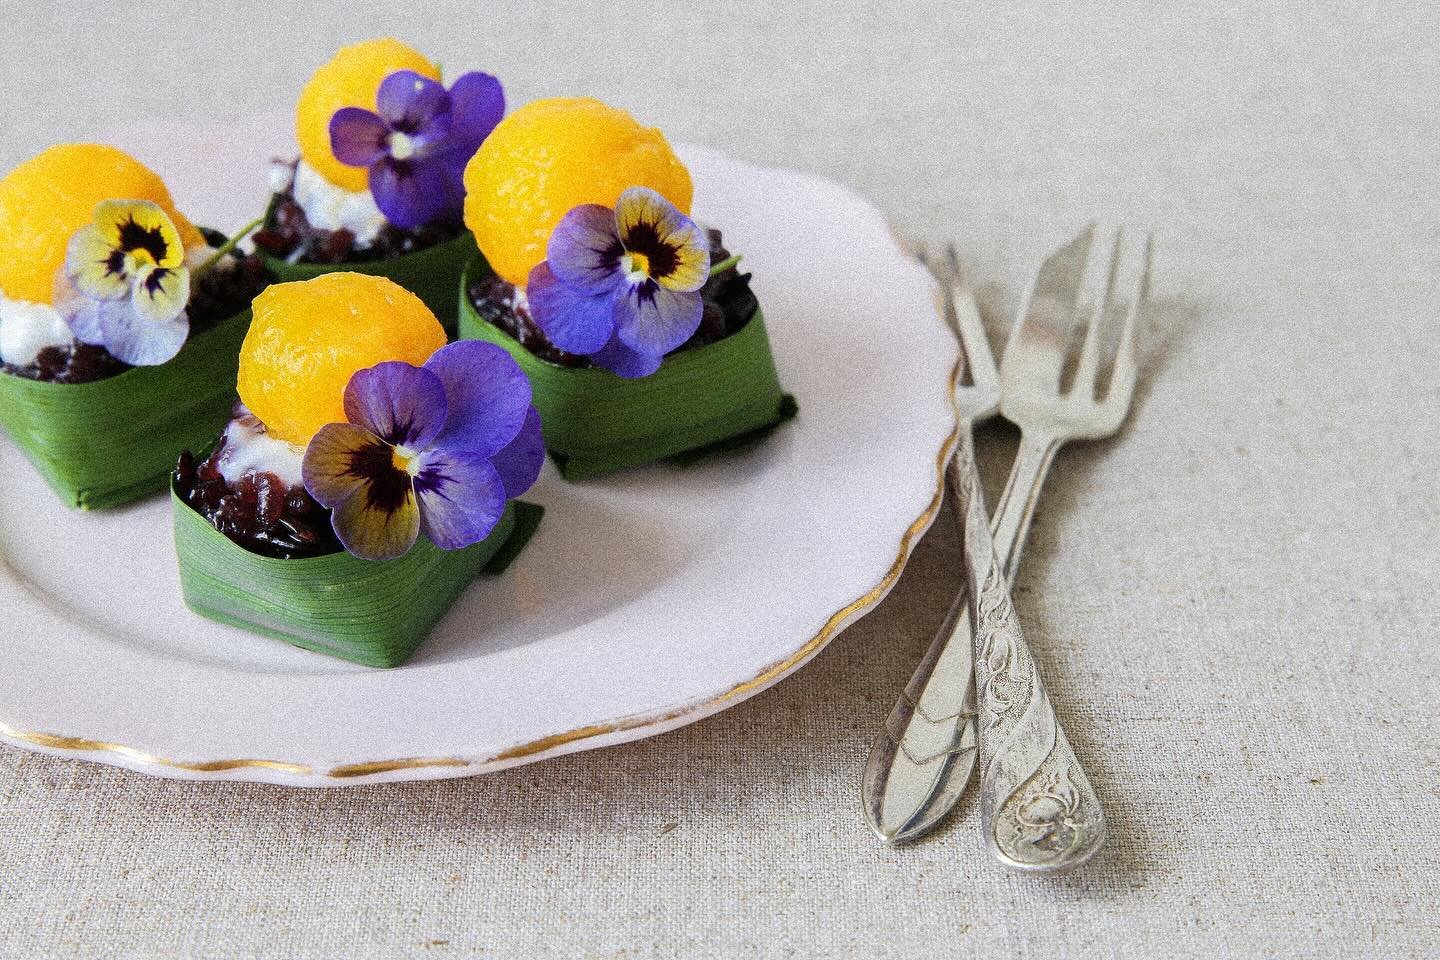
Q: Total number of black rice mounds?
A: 4